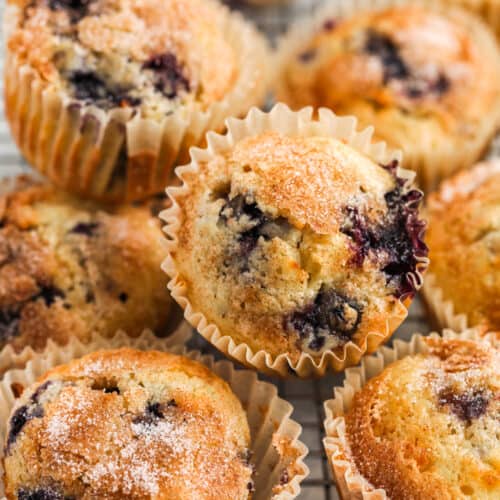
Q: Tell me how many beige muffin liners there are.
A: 7